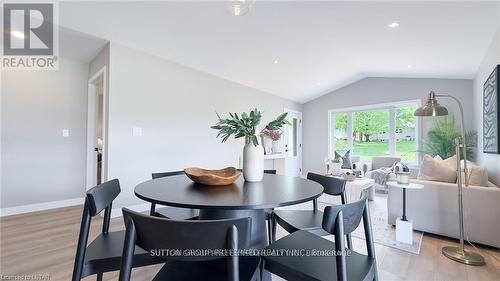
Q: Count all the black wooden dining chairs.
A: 6